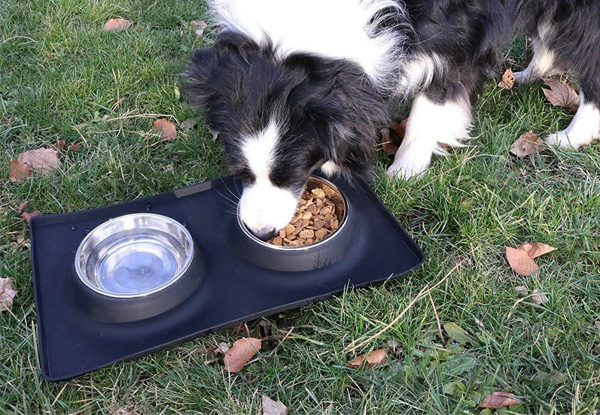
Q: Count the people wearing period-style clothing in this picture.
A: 0